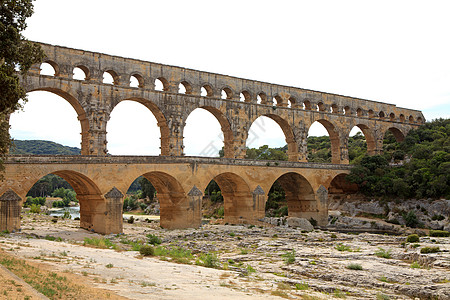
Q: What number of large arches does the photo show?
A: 12